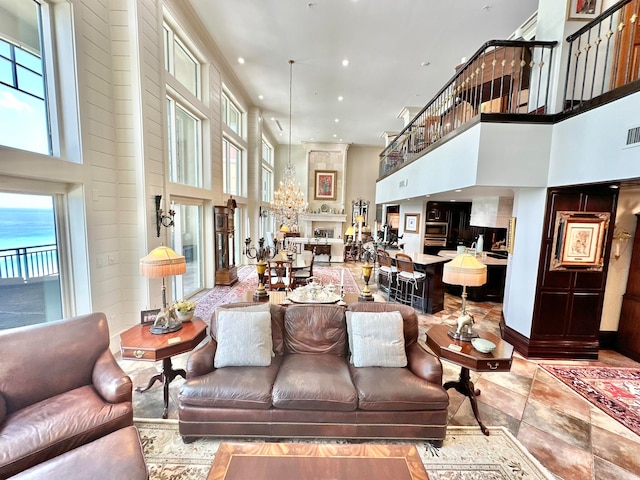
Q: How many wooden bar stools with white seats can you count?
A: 2